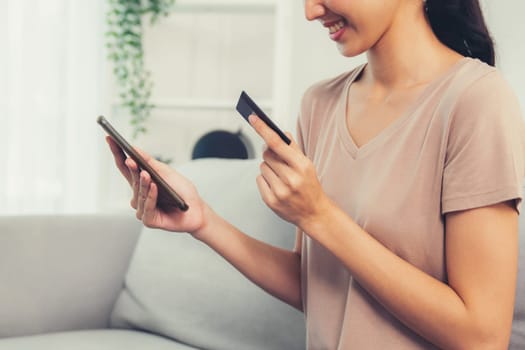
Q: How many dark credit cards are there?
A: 1